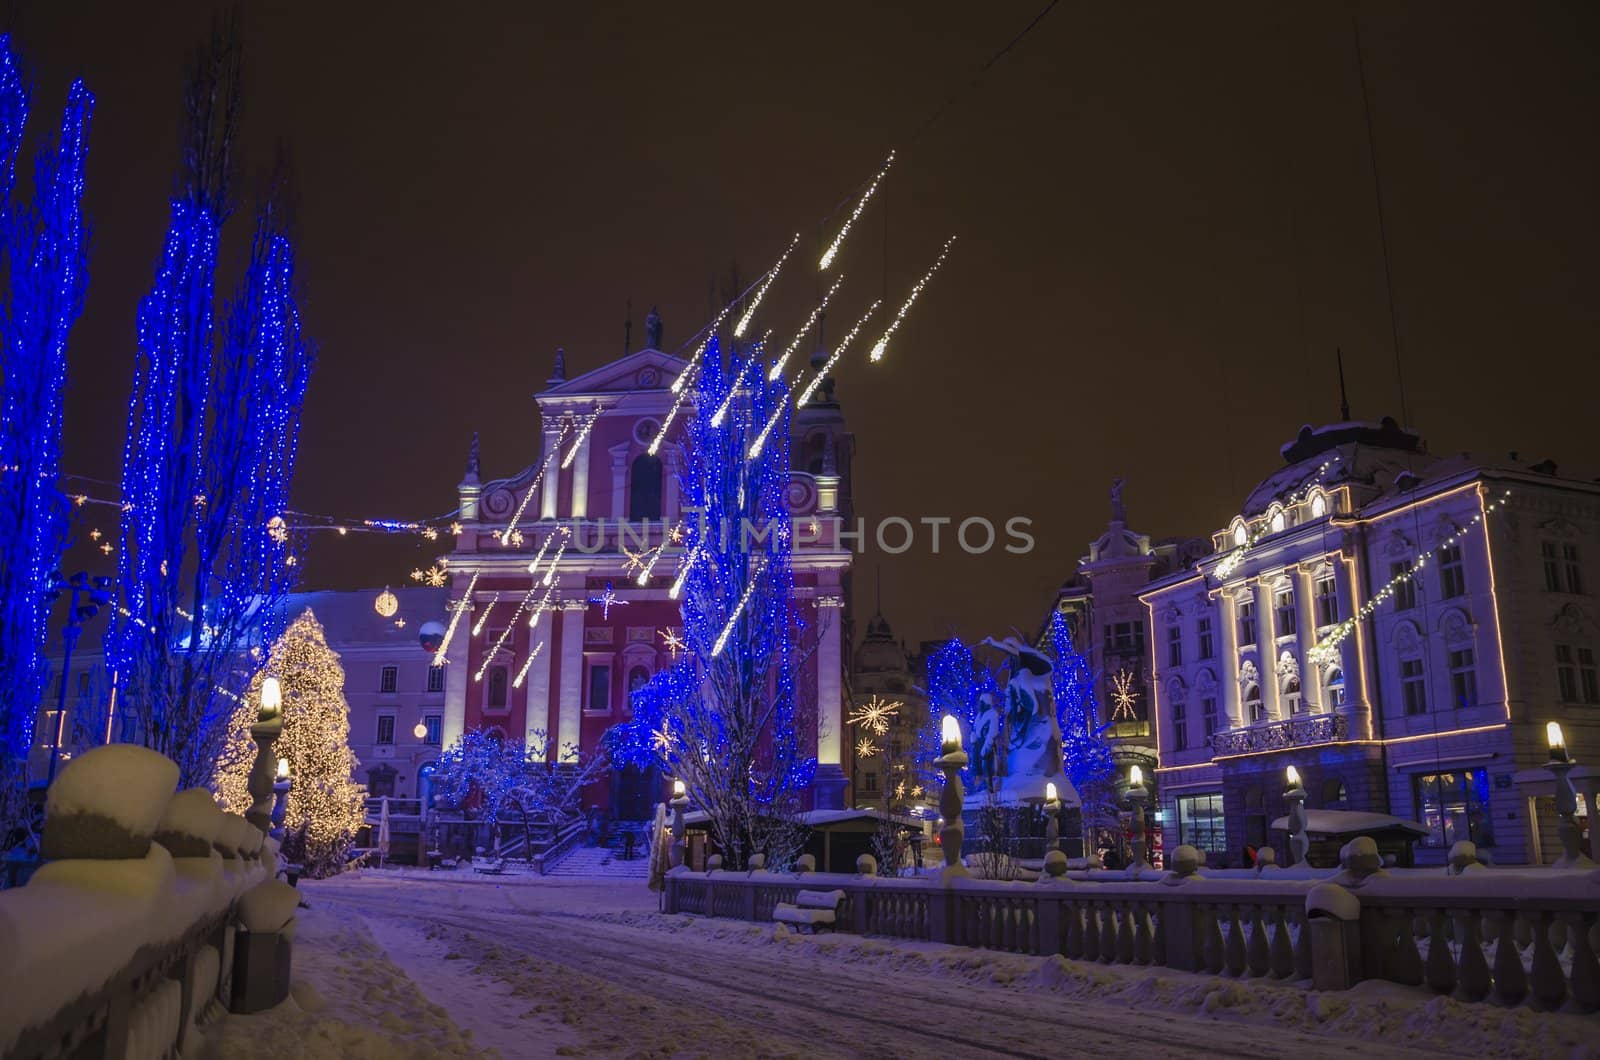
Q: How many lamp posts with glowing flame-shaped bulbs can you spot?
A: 8